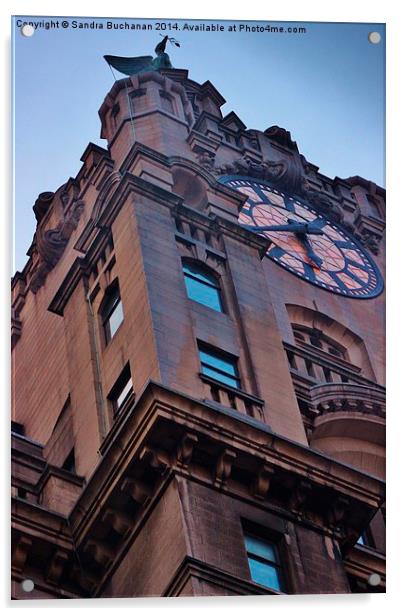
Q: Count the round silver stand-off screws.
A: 4